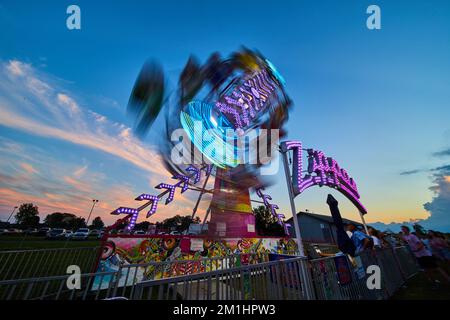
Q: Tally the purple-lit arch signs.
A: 1